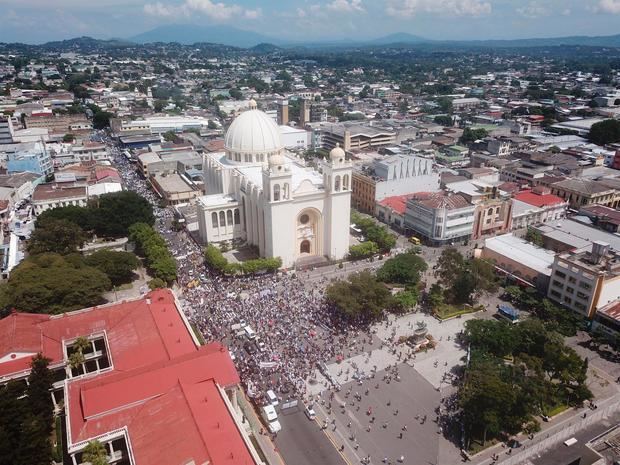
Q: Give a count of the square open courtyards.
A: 2